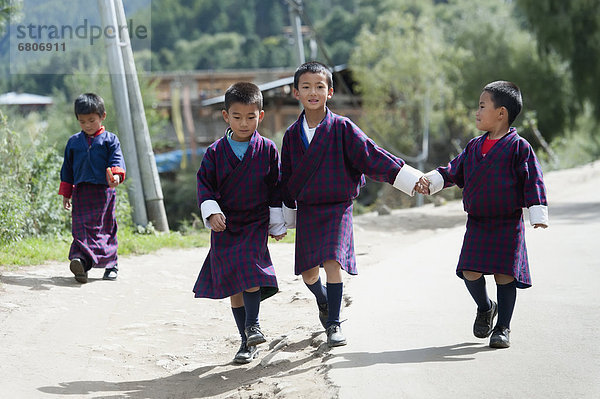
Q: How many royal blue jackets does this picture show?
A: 1